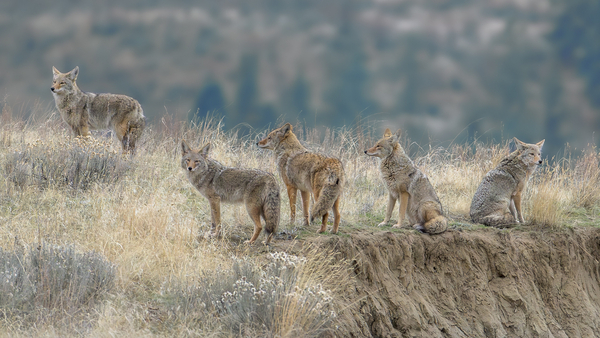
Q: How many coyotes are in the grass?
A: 5